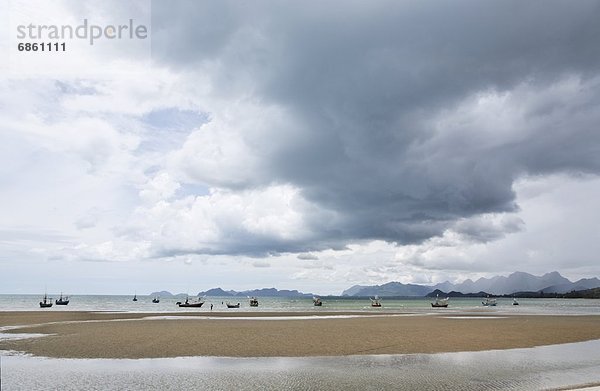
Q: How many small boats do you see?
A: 12